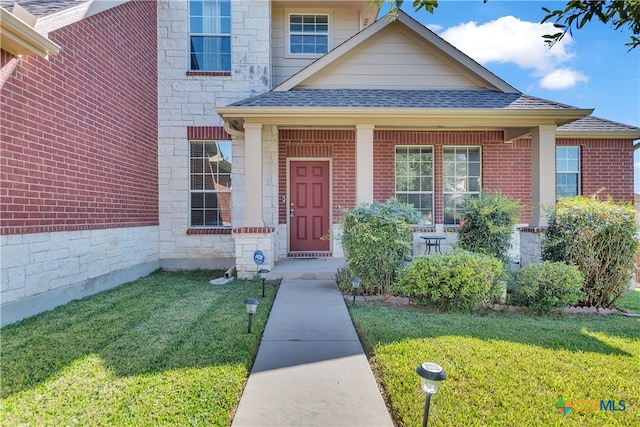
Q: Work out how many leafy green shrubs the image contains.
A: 5